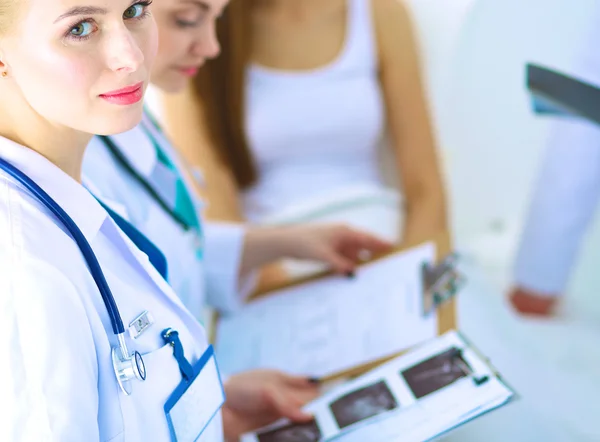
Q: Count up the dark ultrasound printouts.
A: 3